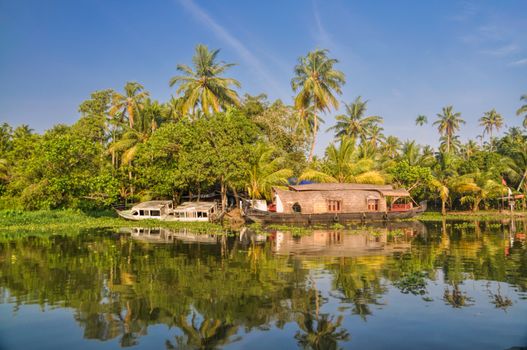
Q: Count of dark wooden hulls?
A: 1